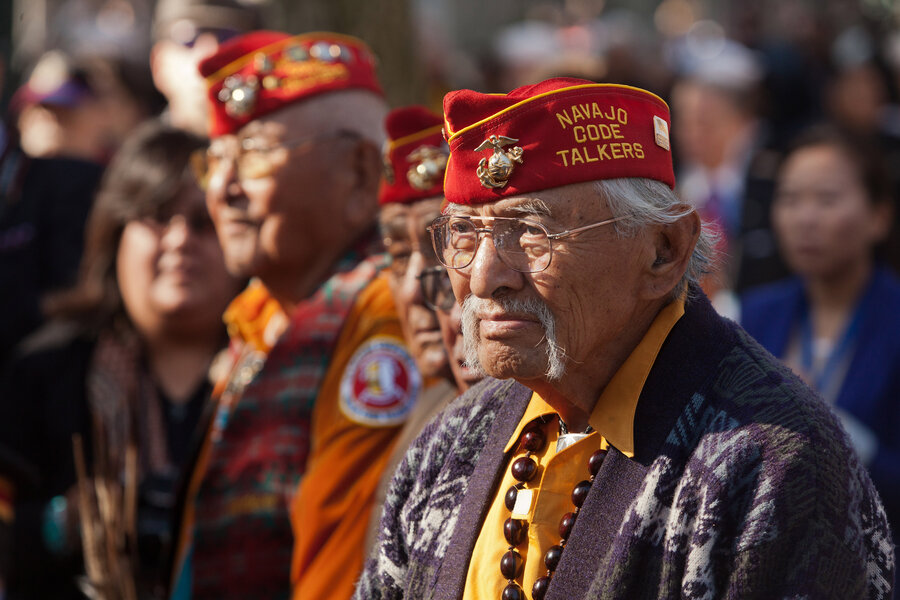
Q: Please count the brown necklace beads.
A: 11